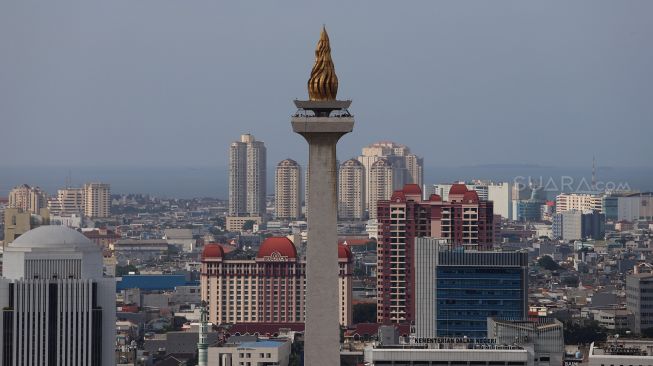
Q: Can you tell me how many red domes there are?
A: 8